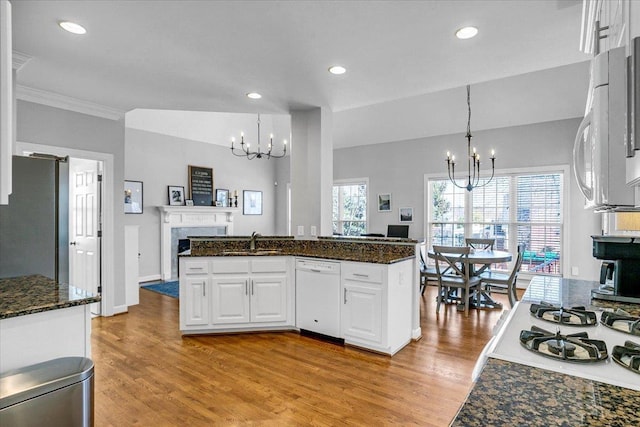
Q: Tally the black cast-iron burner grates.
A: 4